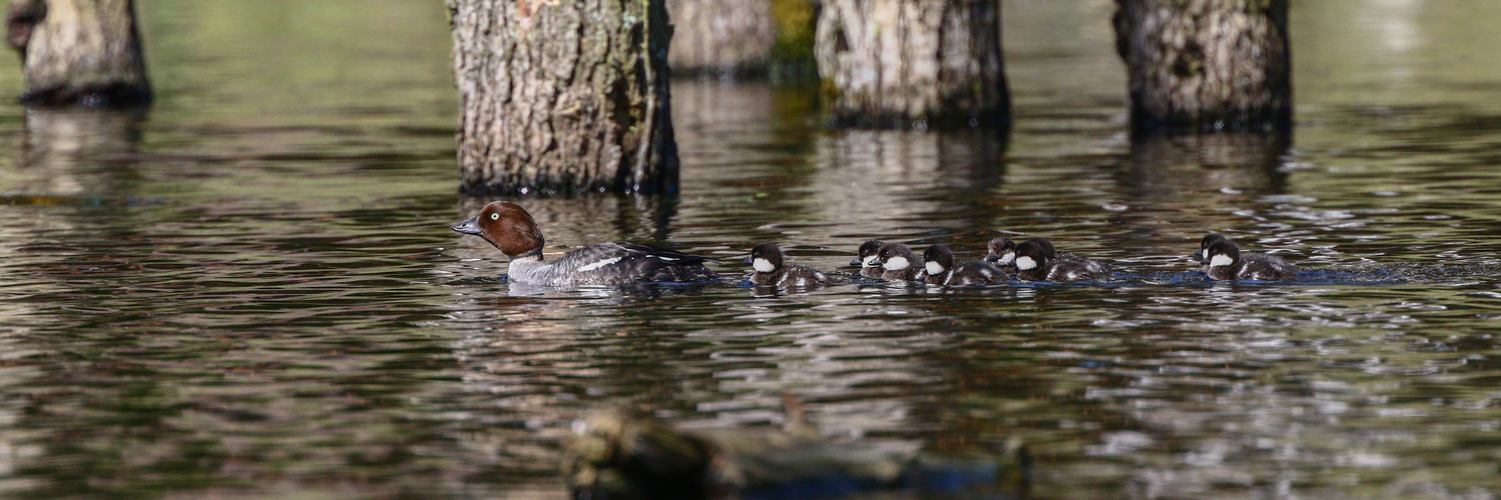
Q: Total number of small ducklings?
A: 9